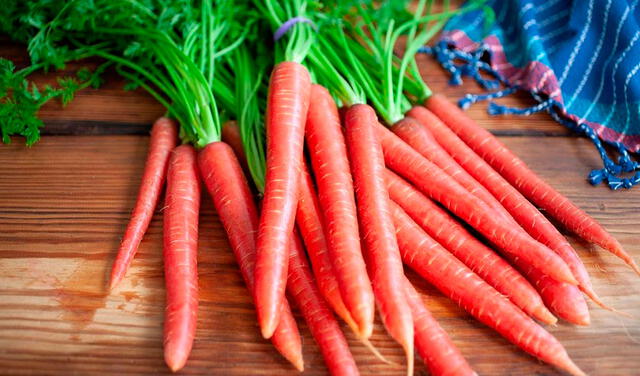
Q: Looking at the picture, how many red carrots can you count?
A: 15